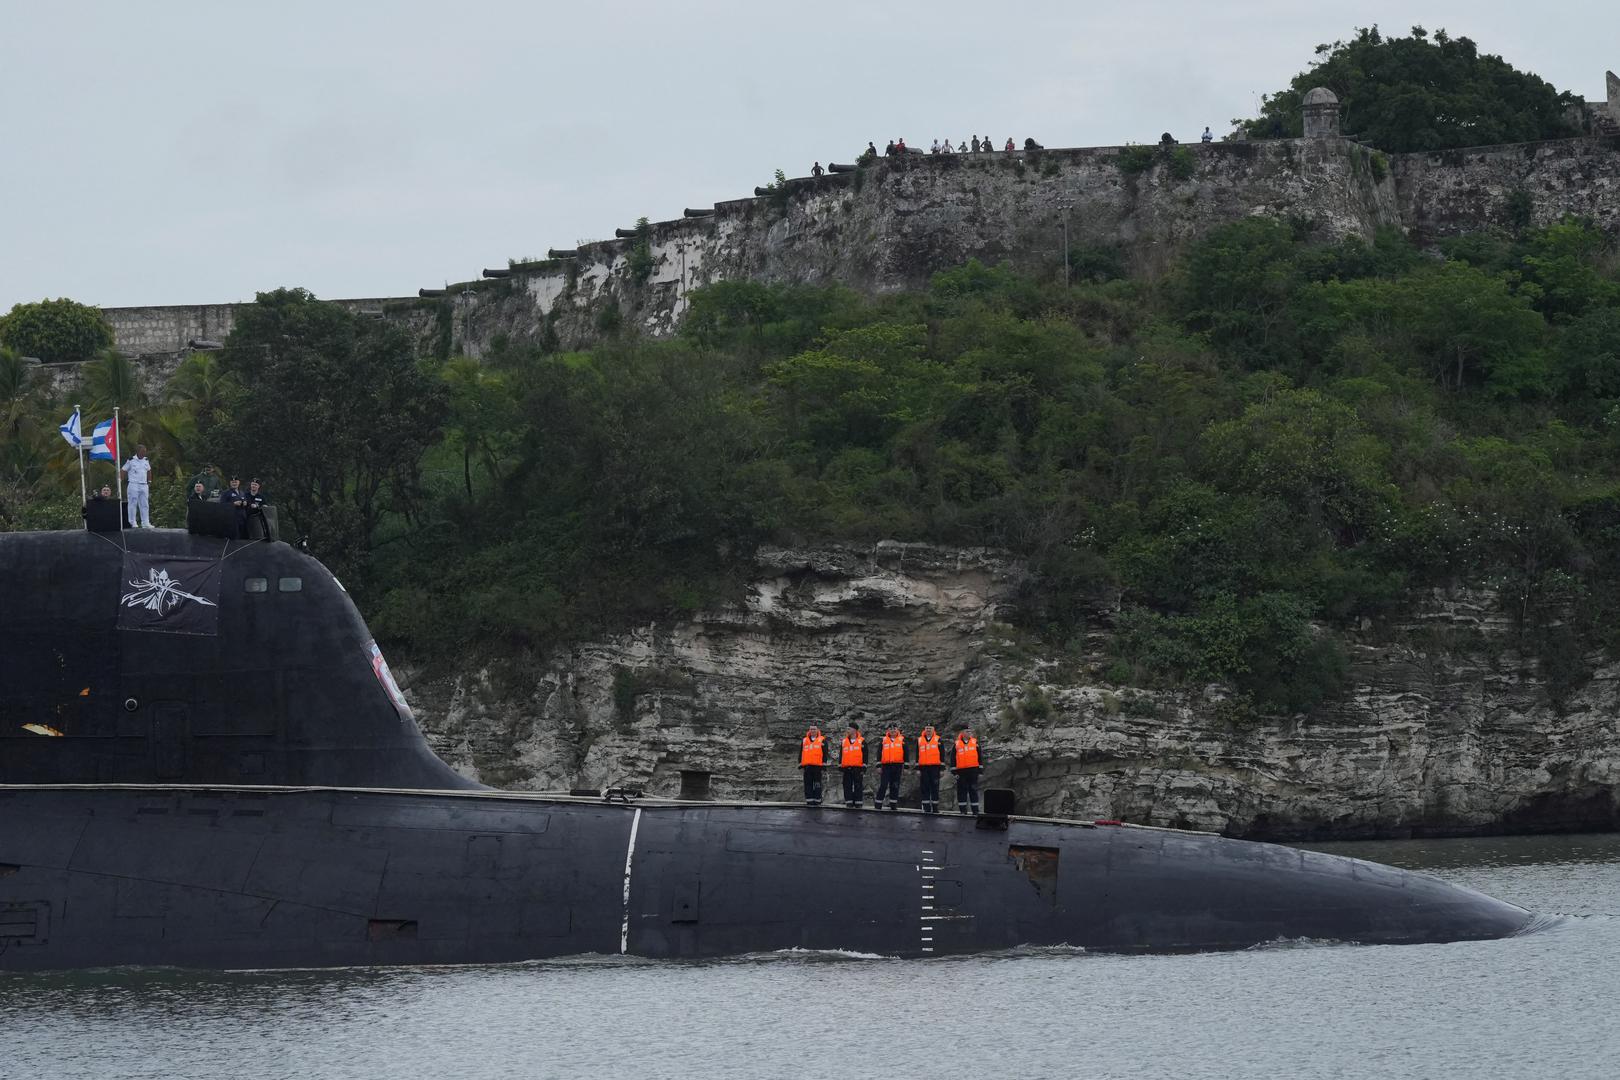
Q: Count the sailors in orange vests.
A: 5